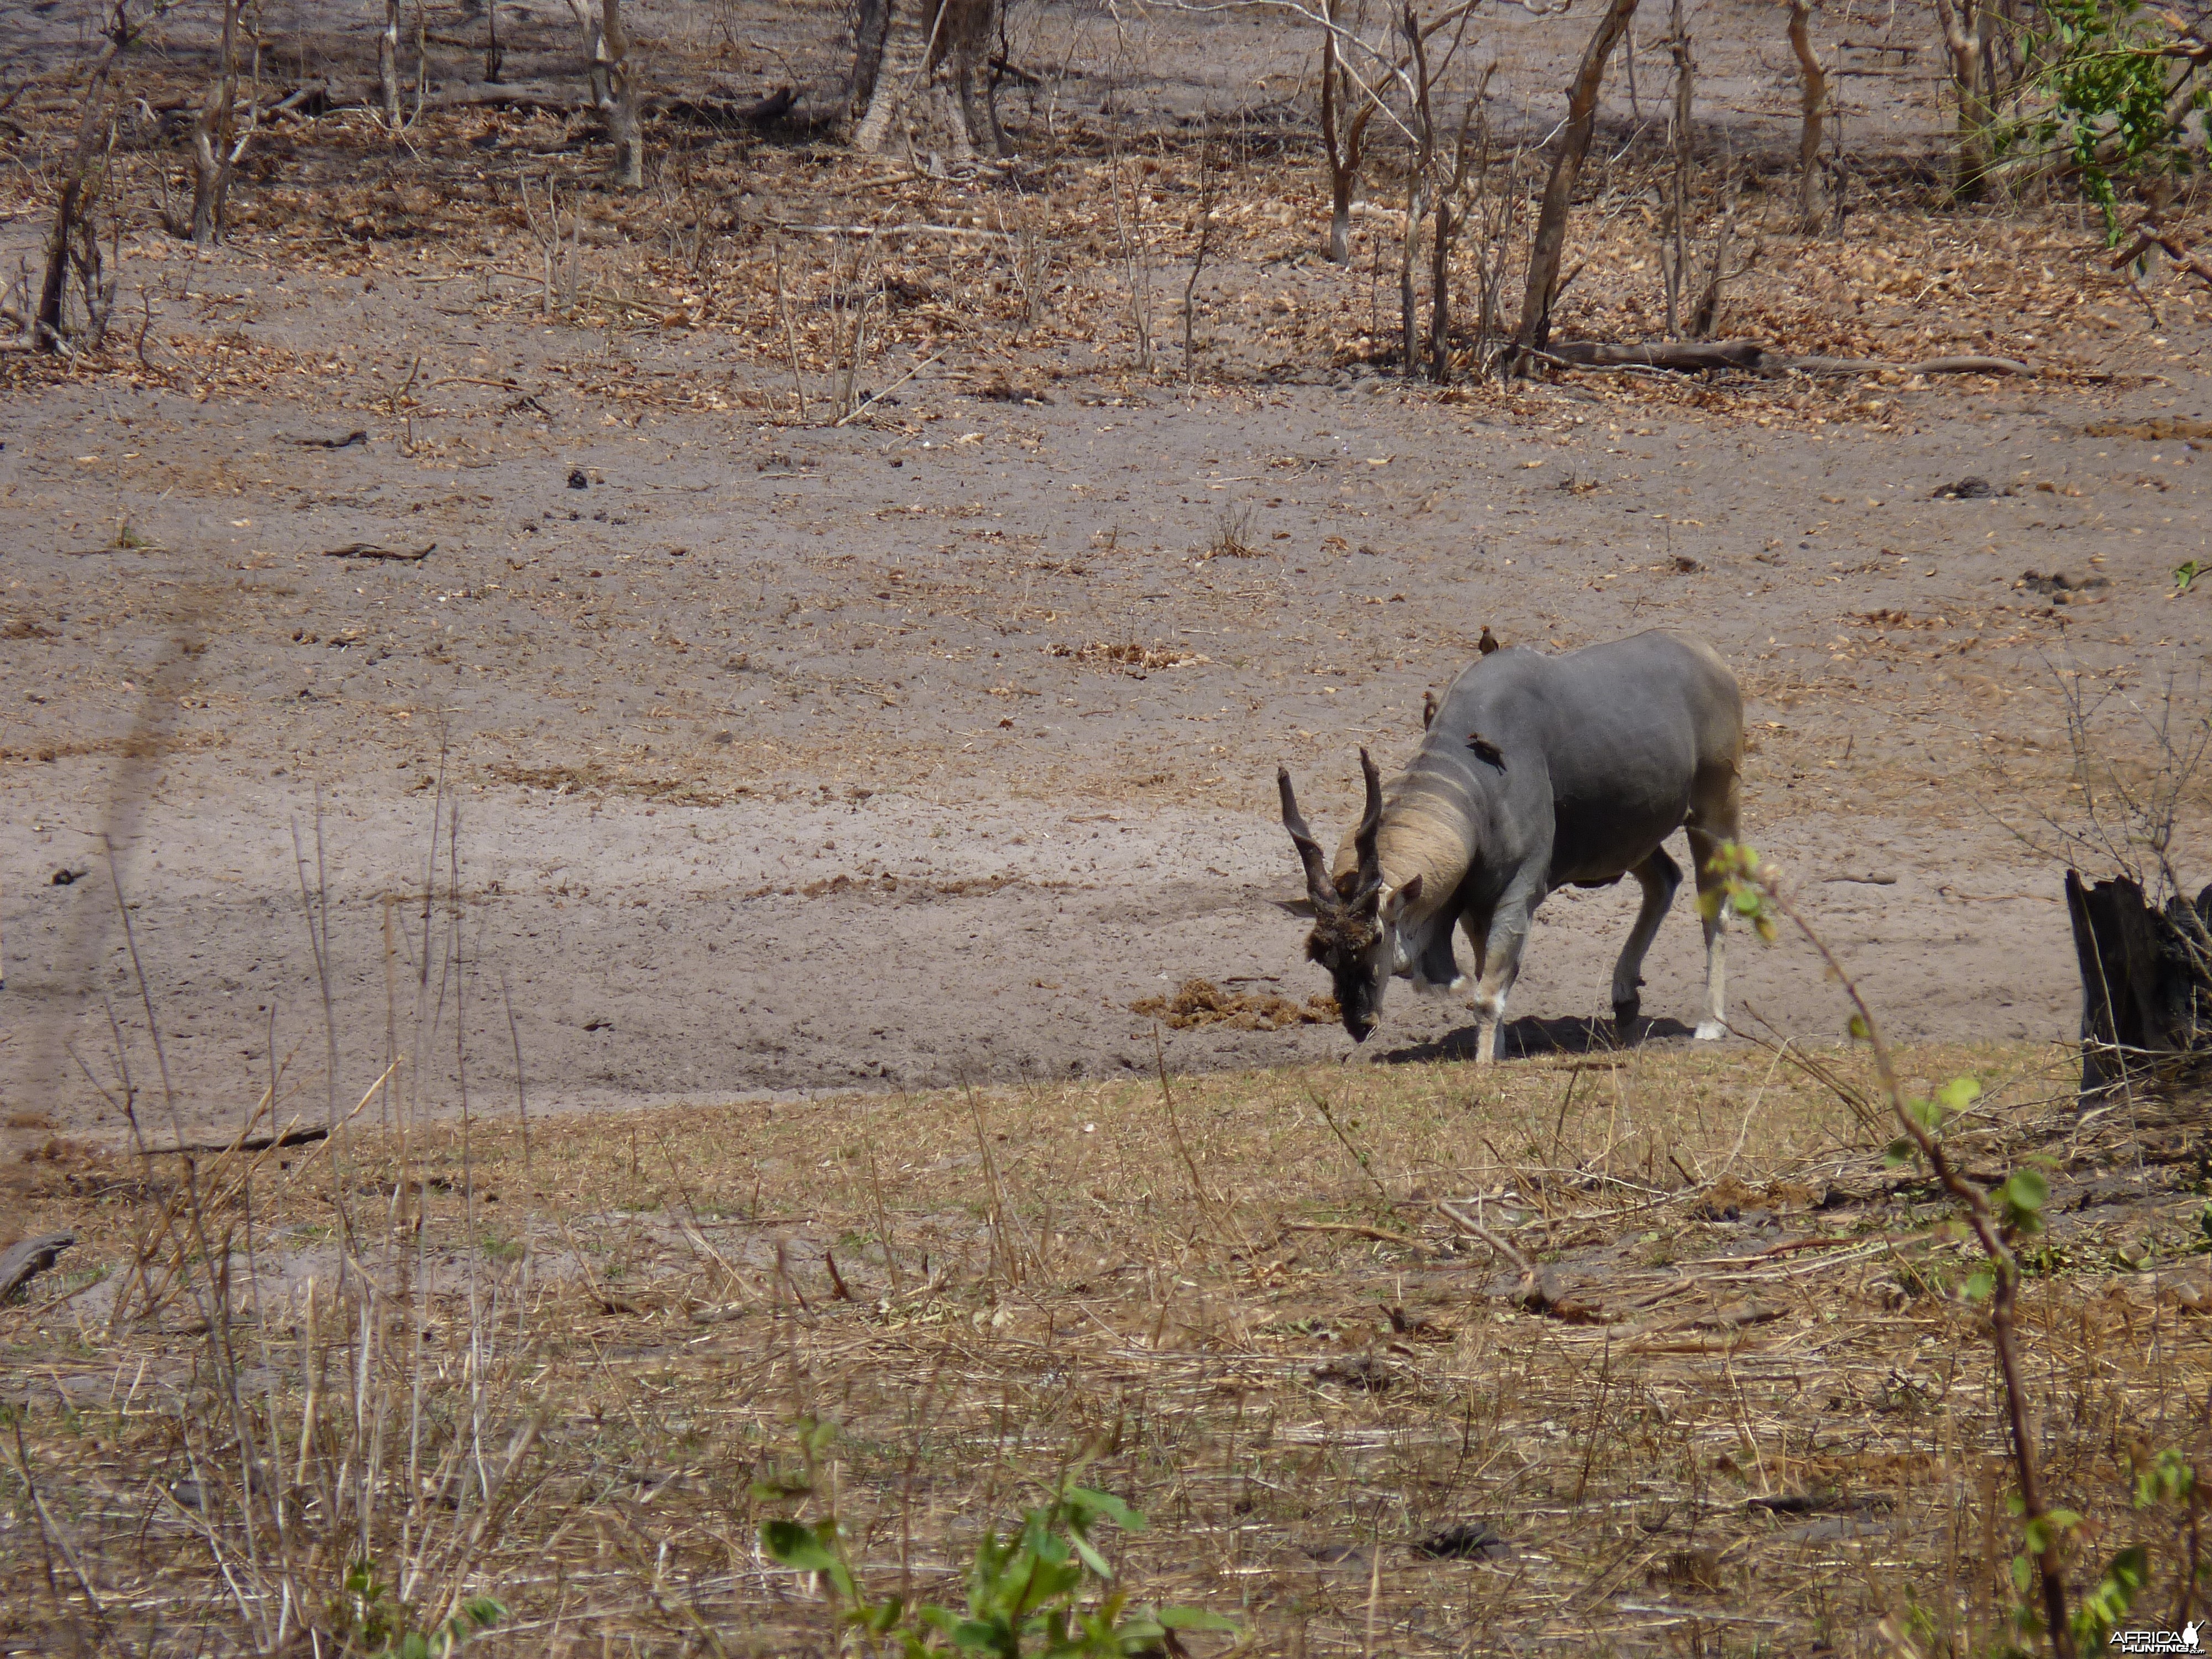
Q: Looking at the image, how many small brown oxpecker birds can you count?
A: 3